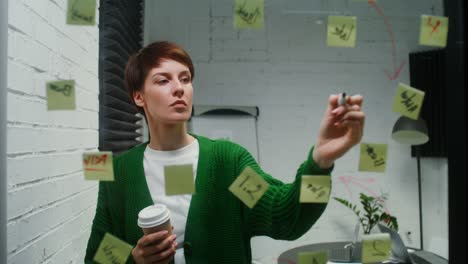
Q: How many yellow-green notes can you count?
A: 14